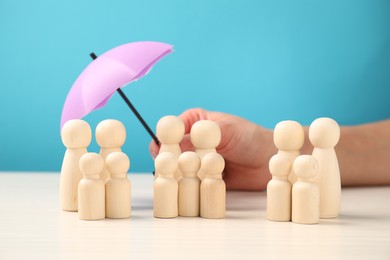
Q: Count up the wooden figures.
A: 13